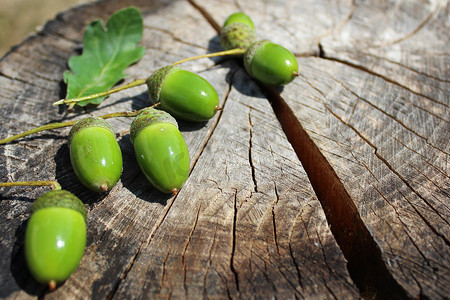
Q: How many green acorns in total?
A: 6